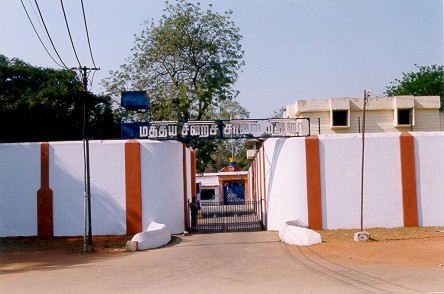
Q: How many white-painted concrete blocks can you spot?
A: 2